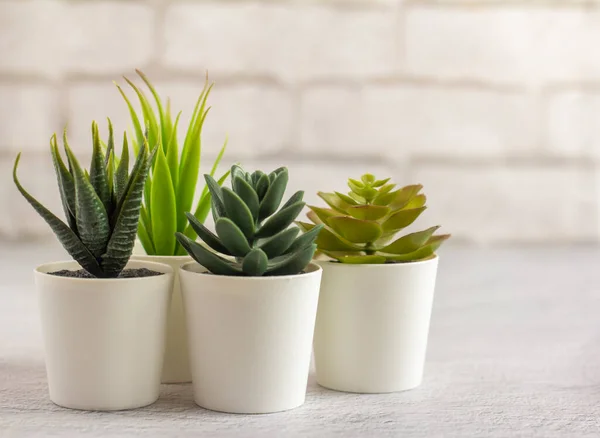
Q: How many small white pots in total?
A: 4